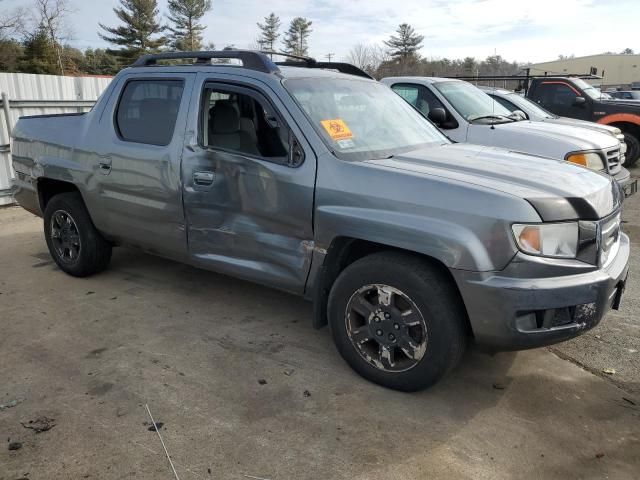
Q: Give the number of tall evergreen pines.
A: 5